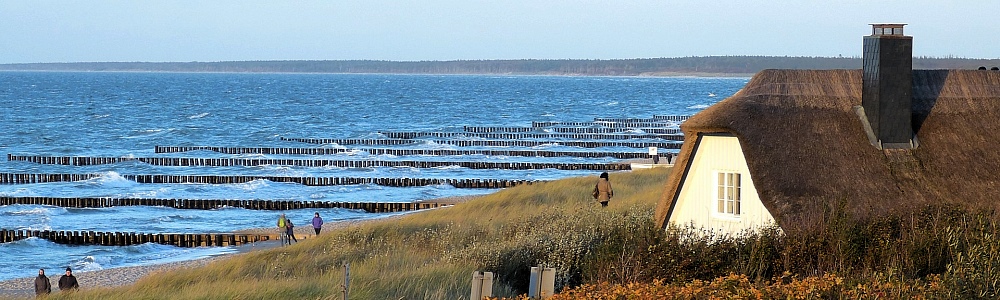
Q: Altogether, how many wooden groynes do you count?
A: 11